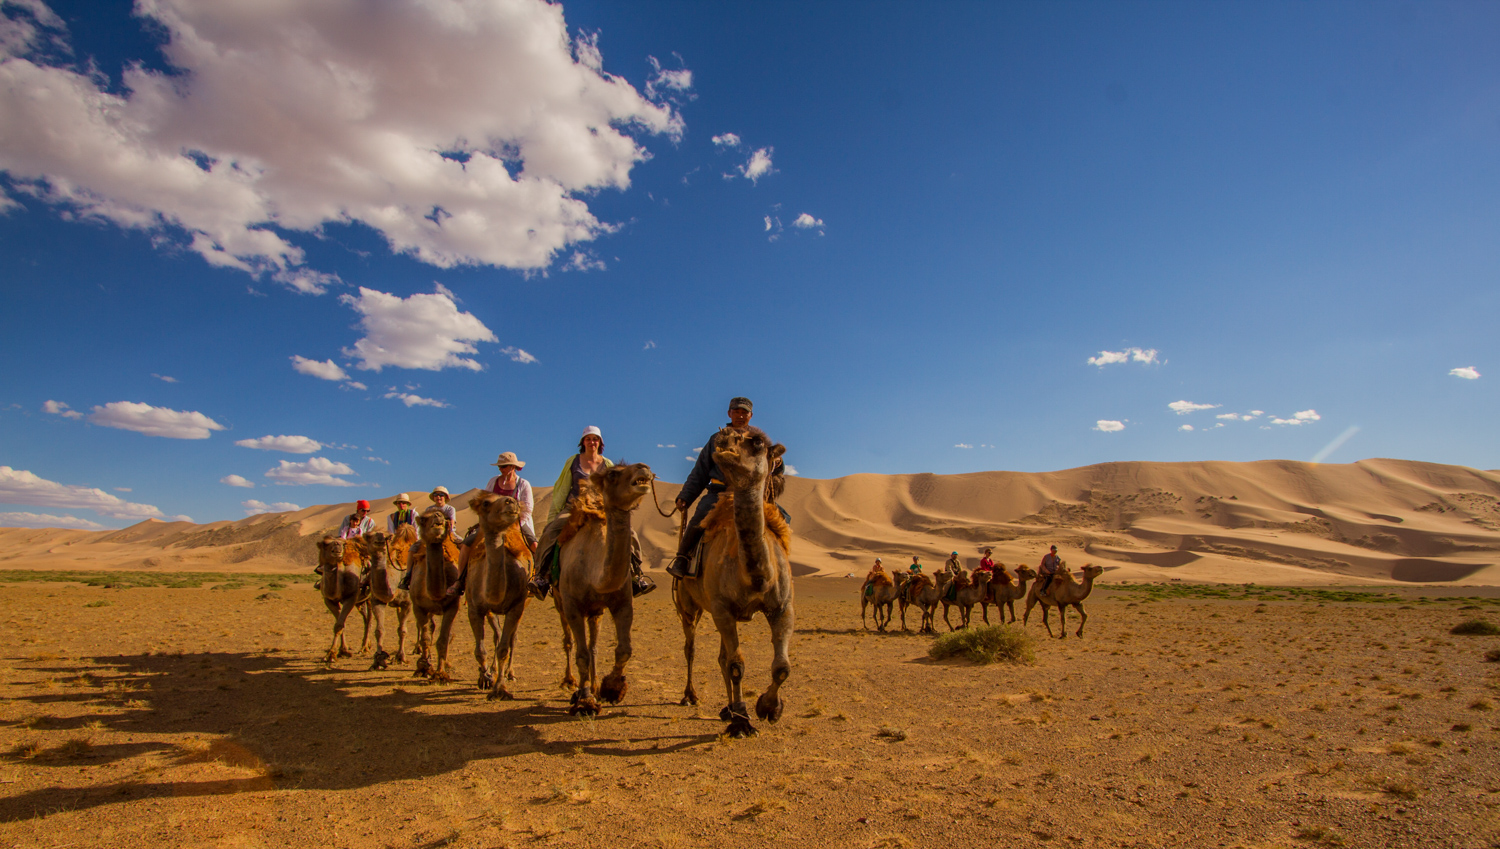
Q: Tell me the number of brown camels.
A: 11